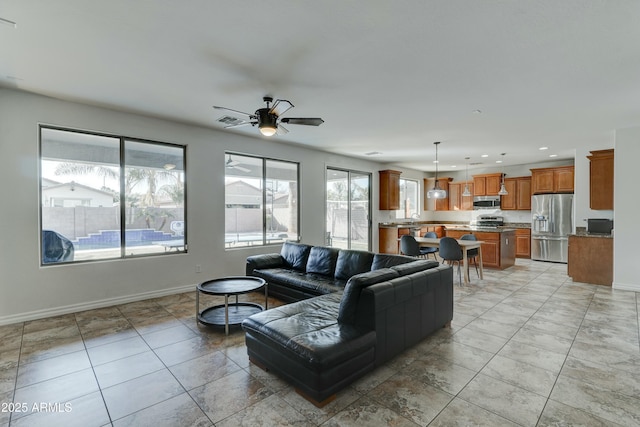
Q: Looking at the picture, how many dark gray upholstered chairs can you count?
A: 4